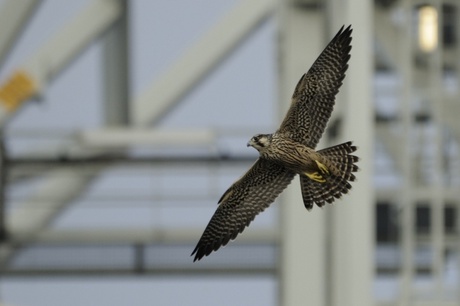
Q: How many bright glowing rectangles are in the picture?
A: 1